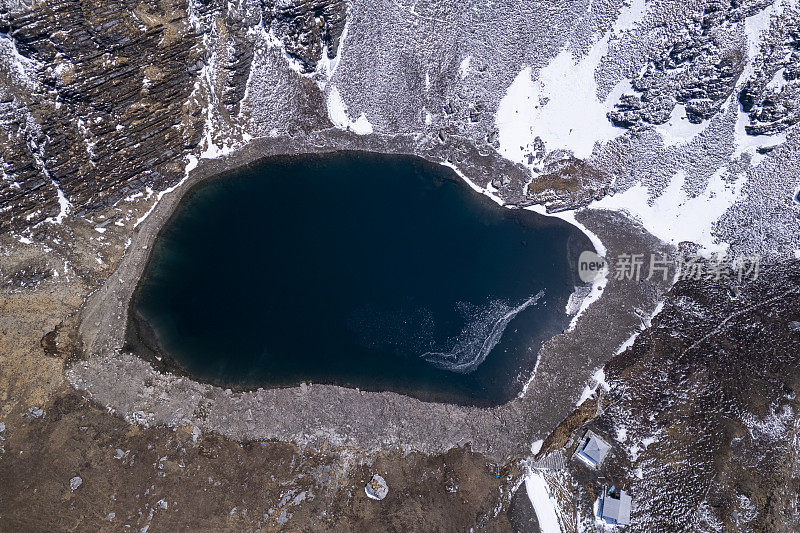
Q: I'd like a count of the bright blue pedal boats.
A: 0